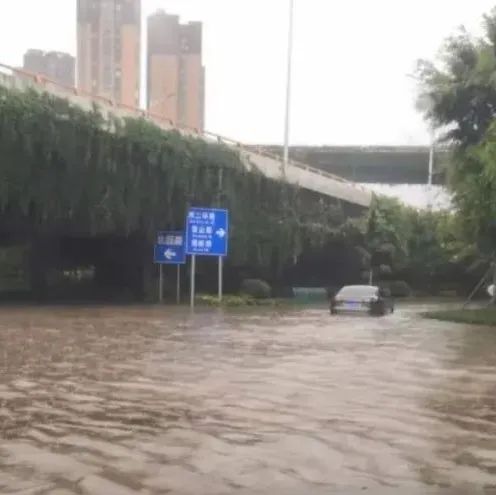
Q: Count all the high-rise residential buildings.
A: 3